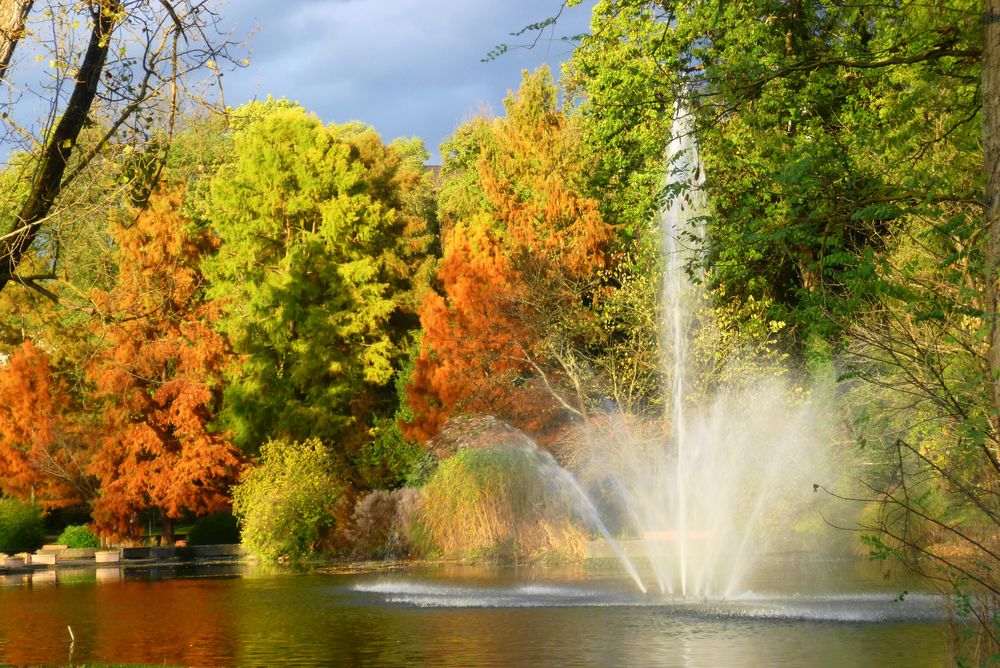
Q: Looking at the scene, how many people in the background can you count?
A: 0